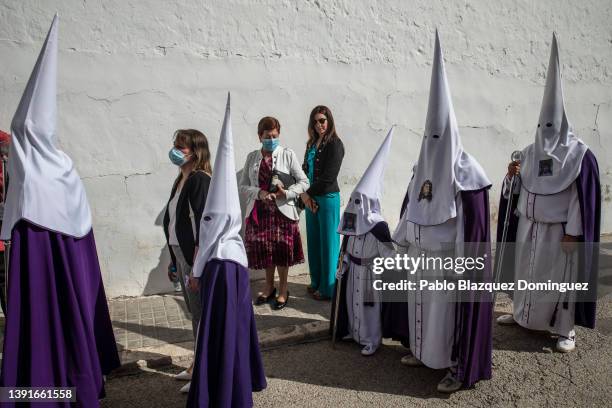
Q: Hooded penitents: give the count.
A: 5